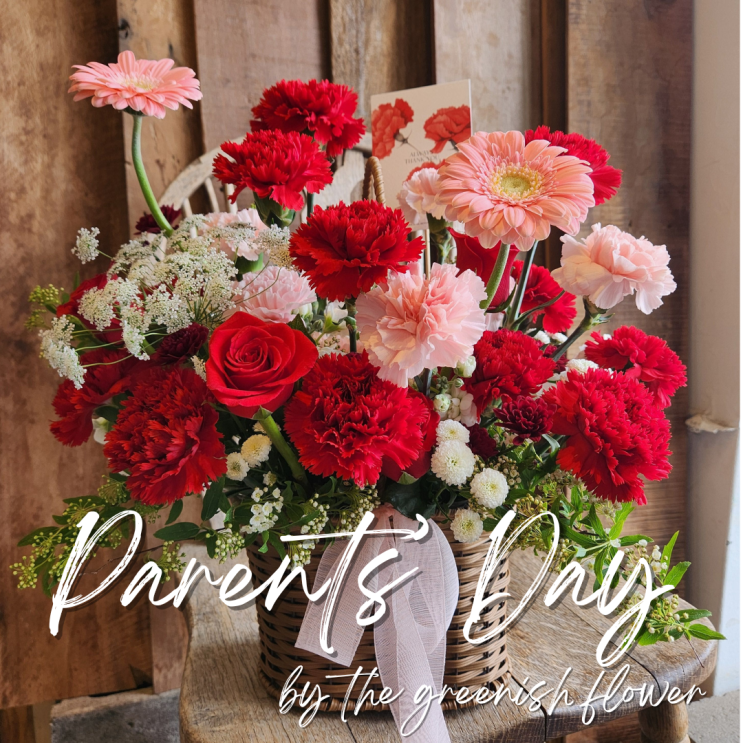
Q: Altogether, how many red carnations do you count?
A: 11